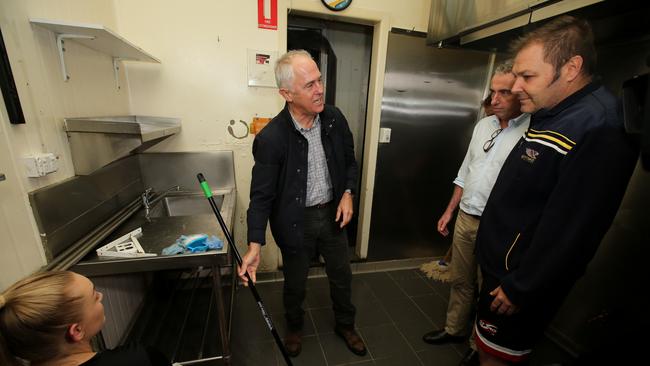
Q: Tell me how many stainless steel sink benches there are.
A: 1